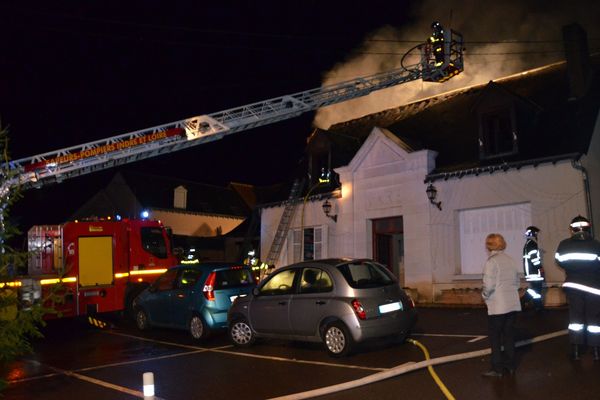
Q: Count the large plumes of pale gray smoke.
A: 1